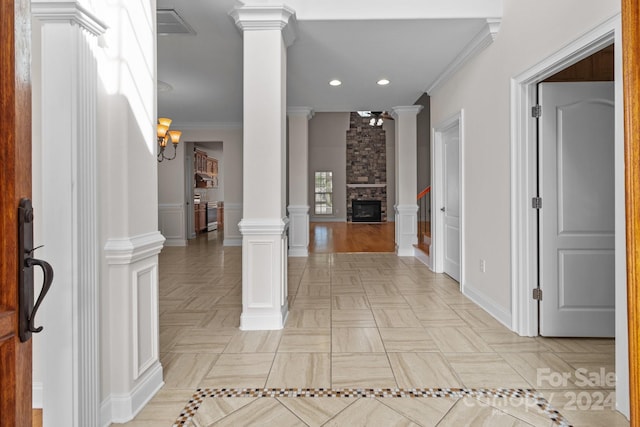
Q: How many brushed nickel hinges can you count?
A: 3